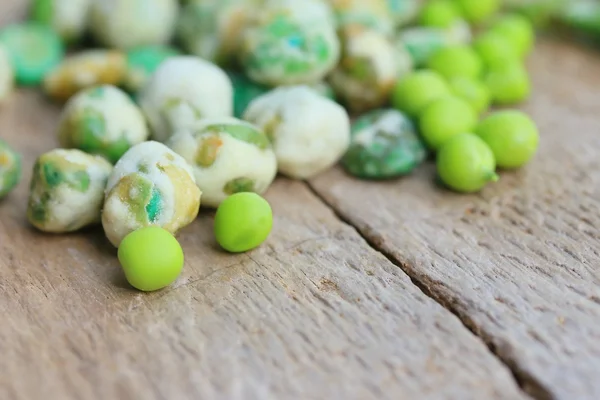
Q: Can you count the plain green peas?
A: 13